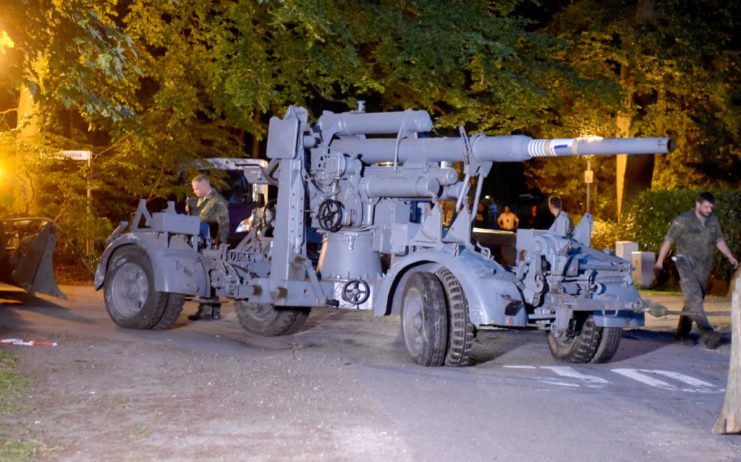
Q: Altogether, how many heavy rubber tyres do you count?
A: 8